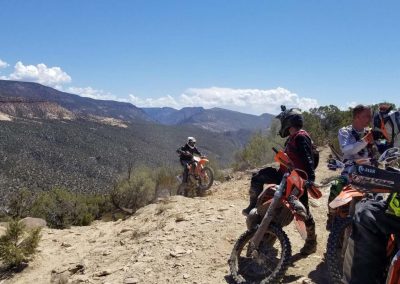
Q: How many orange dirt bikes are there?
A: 3